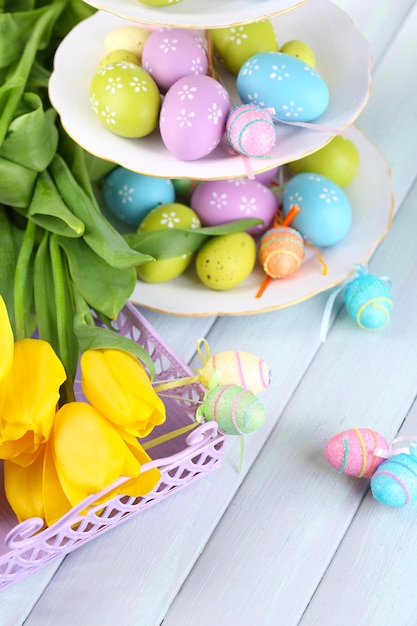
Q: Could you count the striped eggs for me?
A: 7